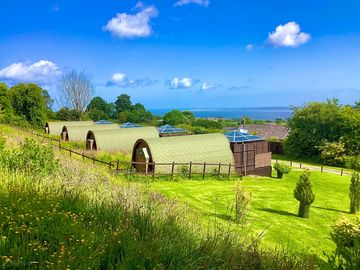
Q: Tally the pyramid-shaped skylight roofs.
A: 4